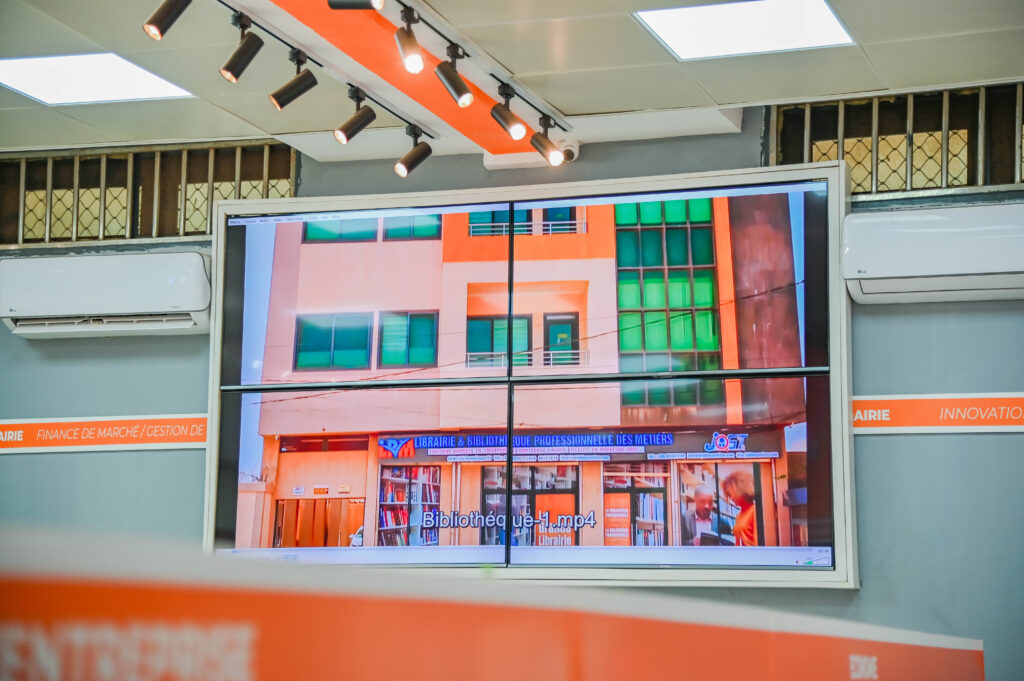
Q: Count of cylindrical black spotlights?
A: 10